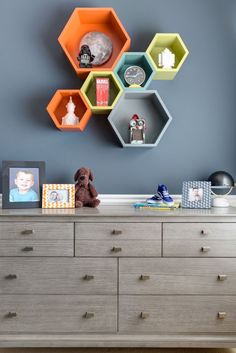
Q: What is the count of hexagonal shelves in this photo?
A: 6